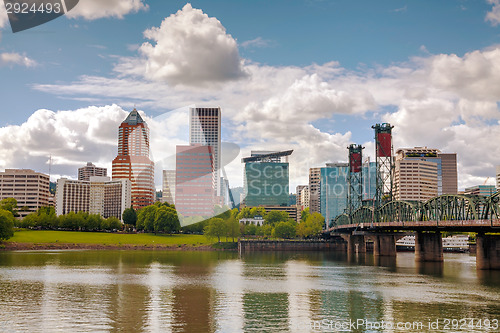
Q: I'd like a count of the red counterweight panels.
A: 2